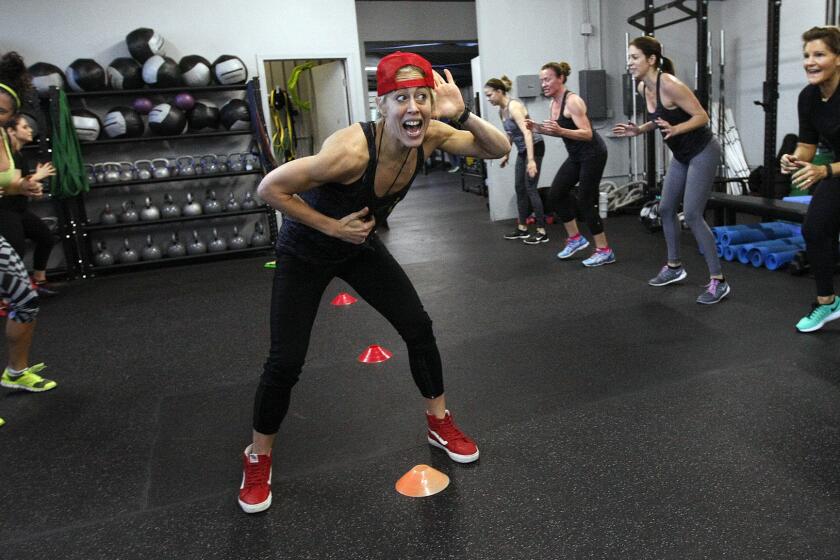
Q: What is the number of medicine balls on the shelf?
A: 12